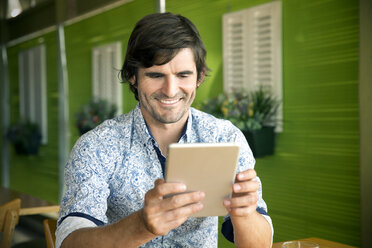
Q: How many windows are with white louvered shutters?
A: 3